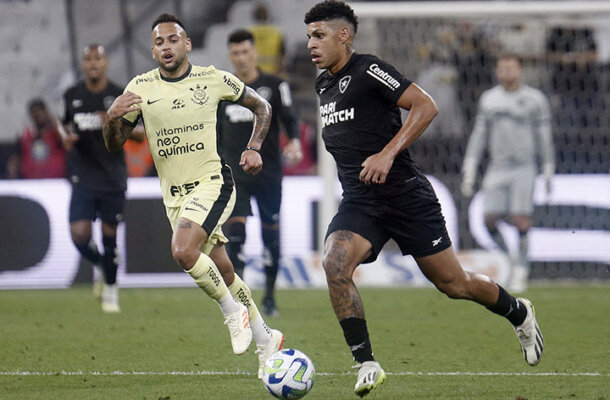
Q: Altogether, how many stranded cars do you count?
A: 0